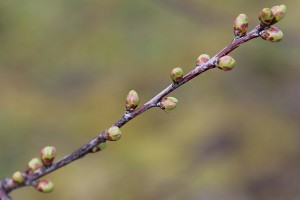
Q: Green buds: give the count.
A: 15